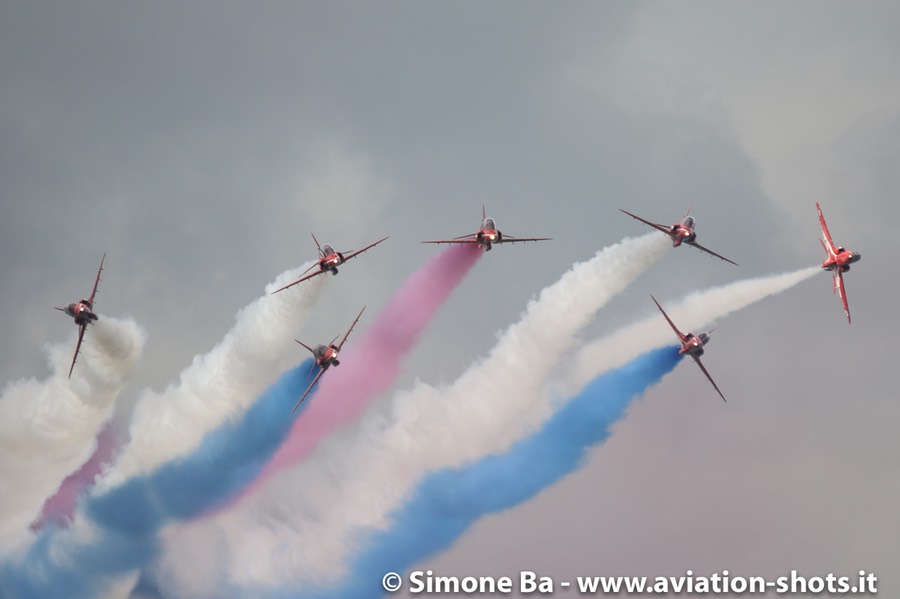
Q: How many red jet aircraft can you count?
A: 7